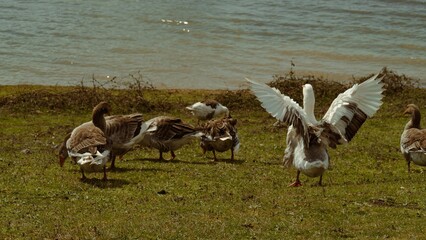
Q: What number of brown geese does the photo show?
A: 5